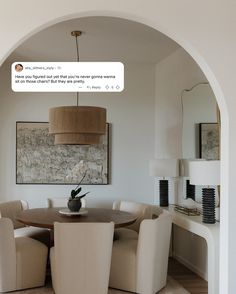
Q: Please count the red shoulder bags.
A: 0